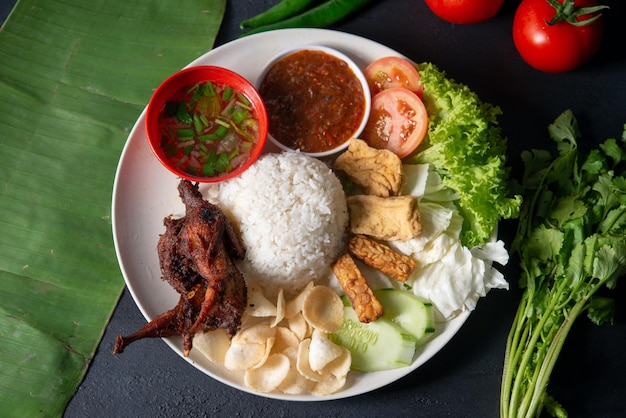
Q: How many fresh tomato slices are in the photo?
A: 2